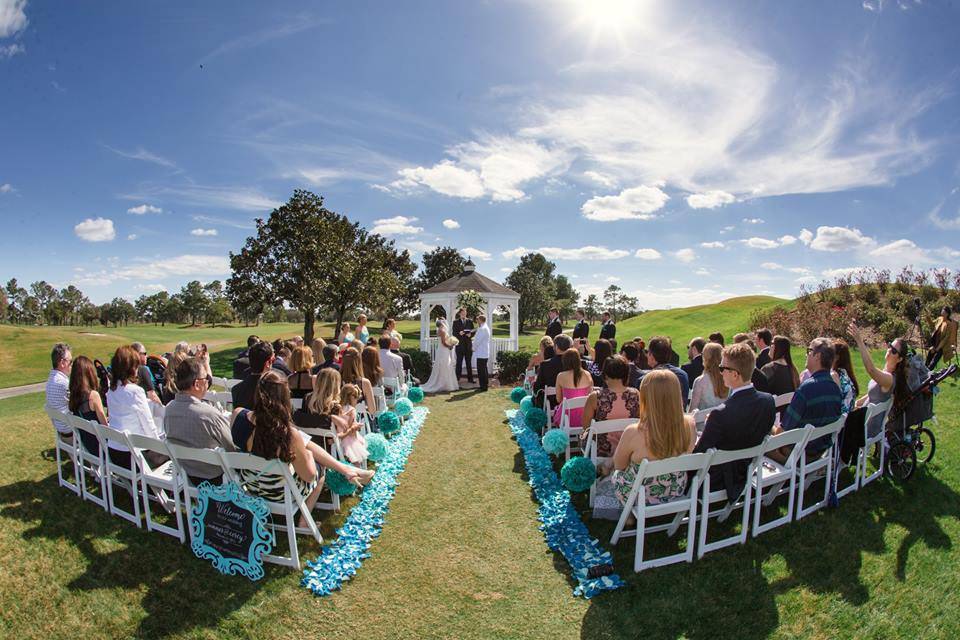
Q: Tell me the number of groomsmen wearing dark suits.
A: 3